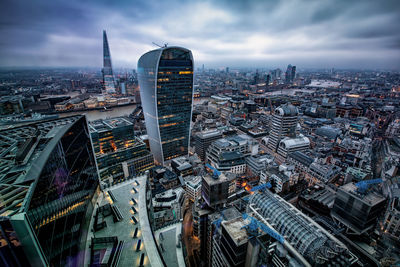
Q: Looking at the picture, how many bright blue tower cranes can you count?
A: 4